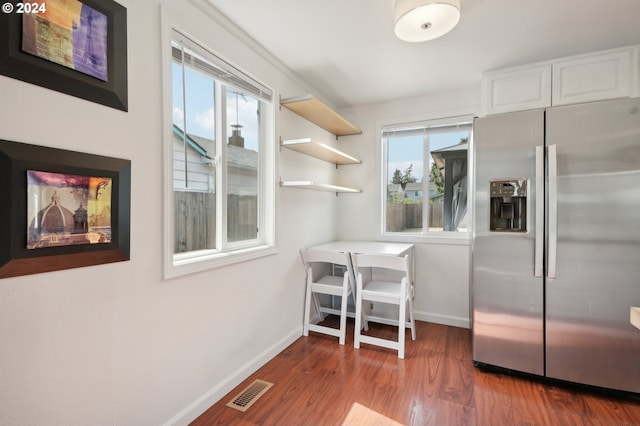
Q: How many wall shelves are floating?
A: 3